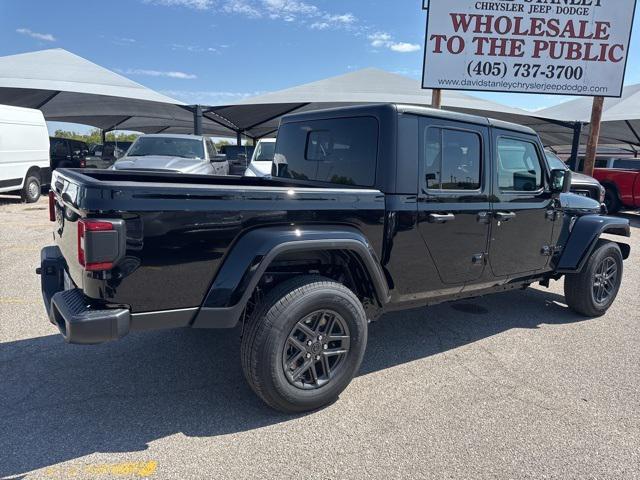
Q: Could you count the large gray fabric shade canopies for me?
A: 3